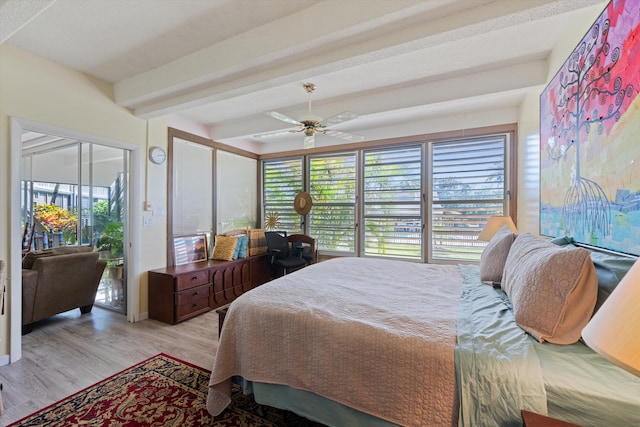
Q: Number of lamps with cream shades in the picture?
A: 2